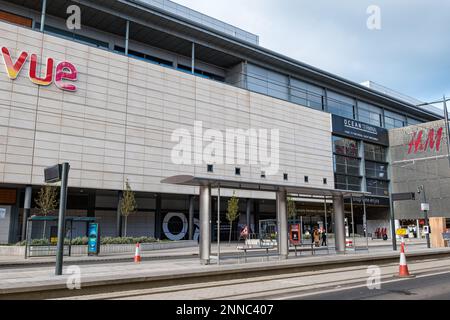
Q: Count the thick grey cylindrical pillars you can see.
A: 3